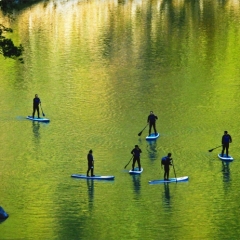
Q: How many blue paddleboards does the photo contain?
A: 6